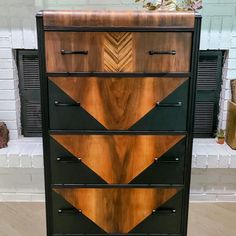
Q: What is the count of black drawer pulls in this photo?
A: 8